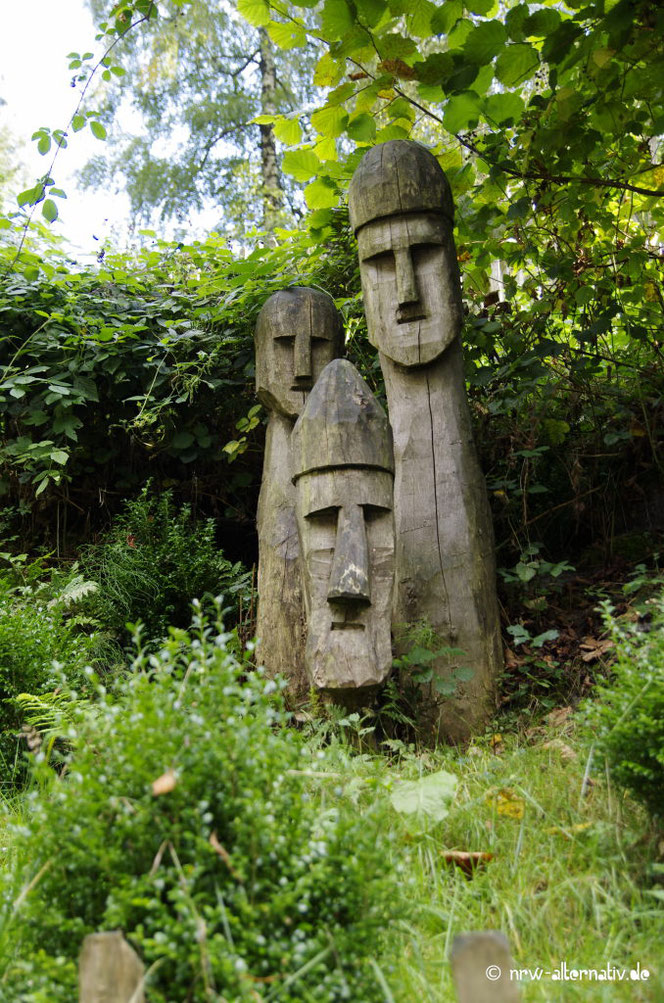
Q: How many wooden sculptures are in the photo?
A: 3